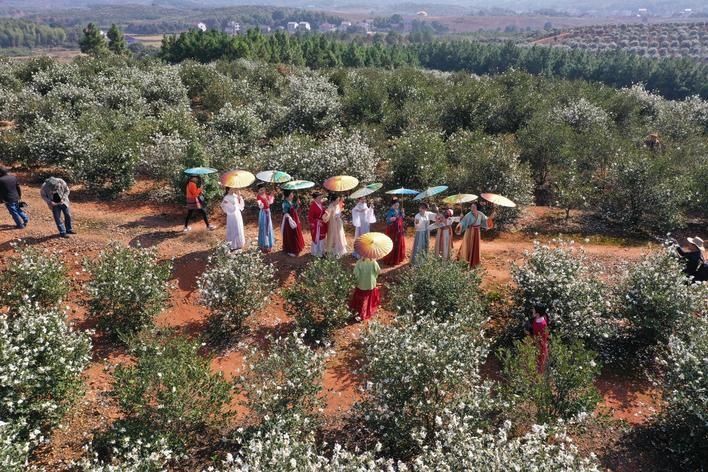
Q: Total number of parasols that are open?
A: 11